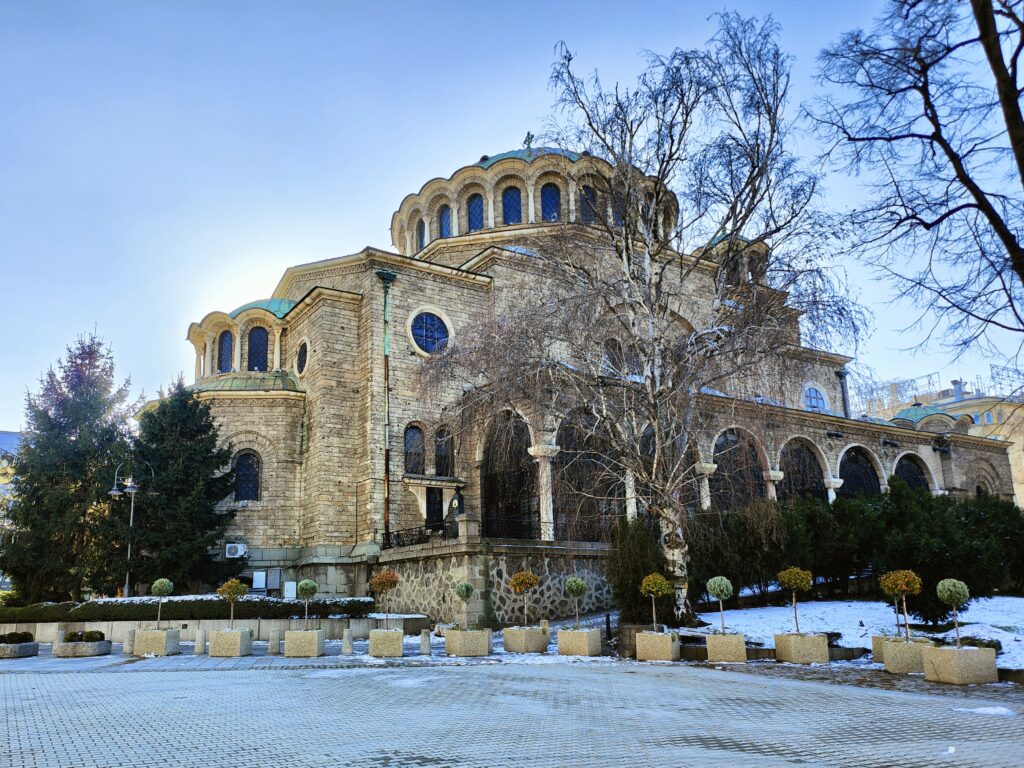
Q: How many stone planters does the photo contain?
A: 15